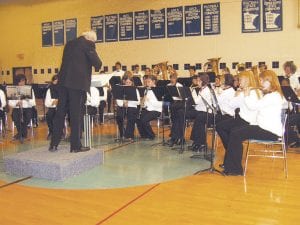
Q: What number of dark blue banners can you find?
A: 13